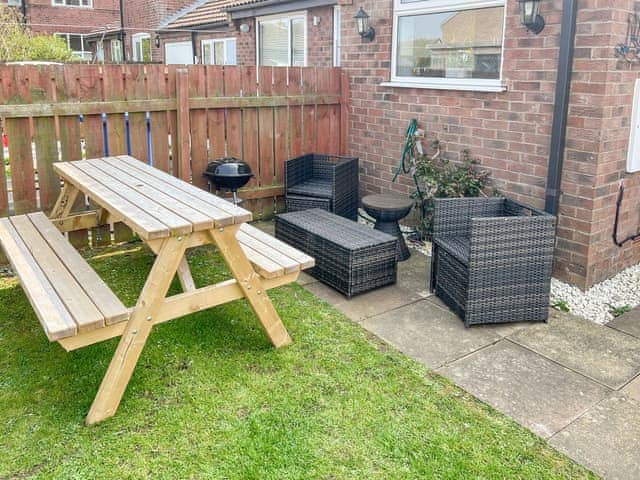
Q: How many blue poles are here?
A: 3